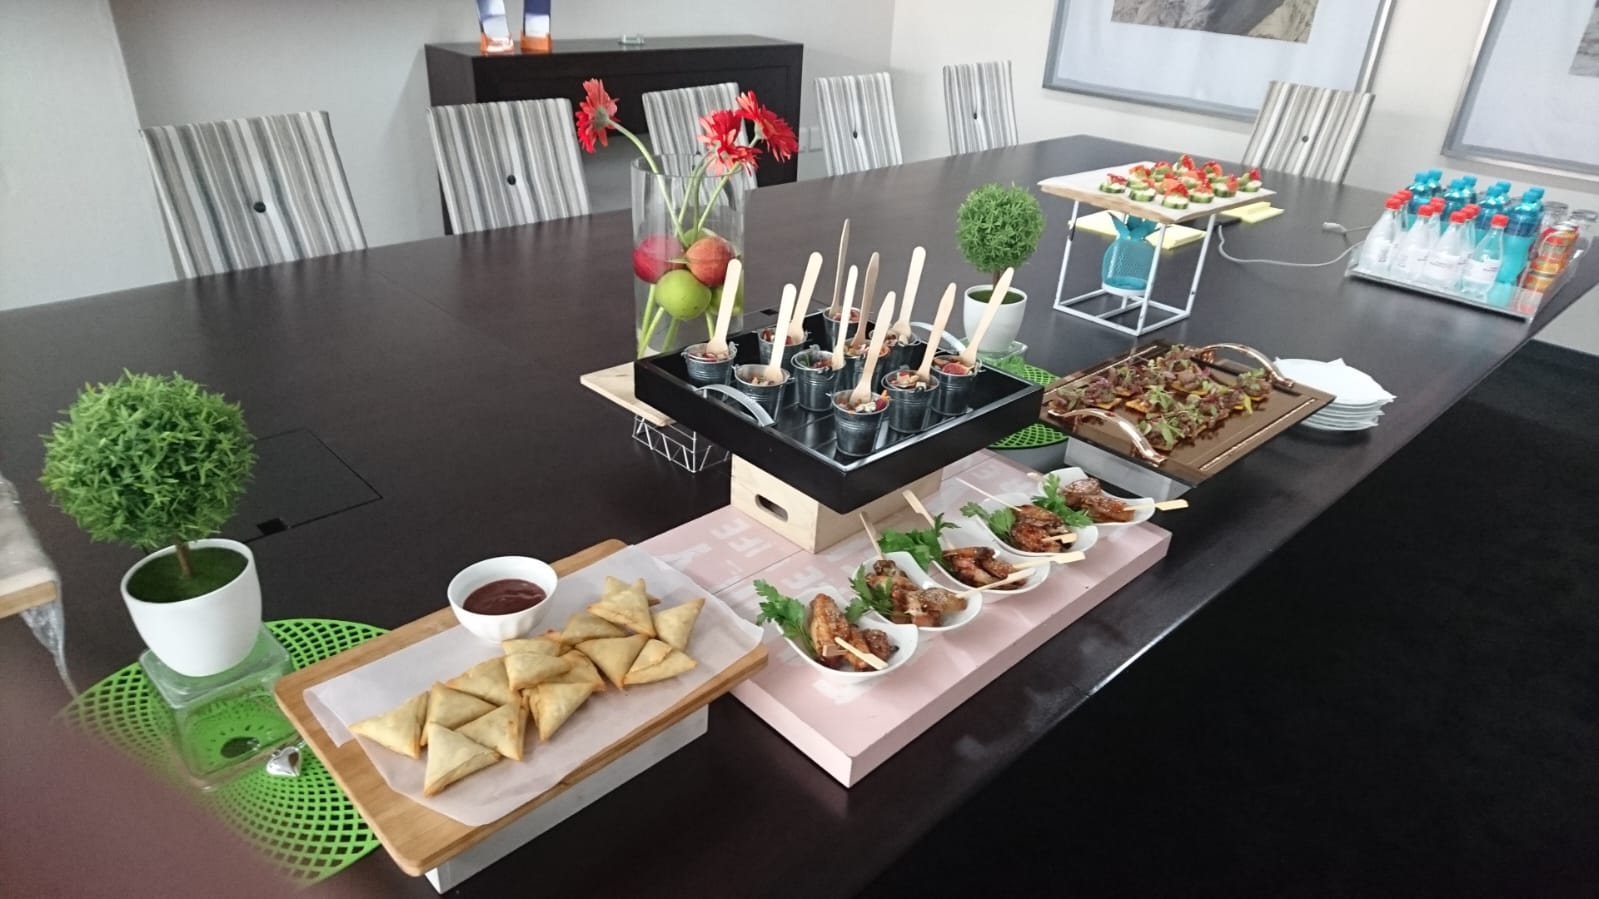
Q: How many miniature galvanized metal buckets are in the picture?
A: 10